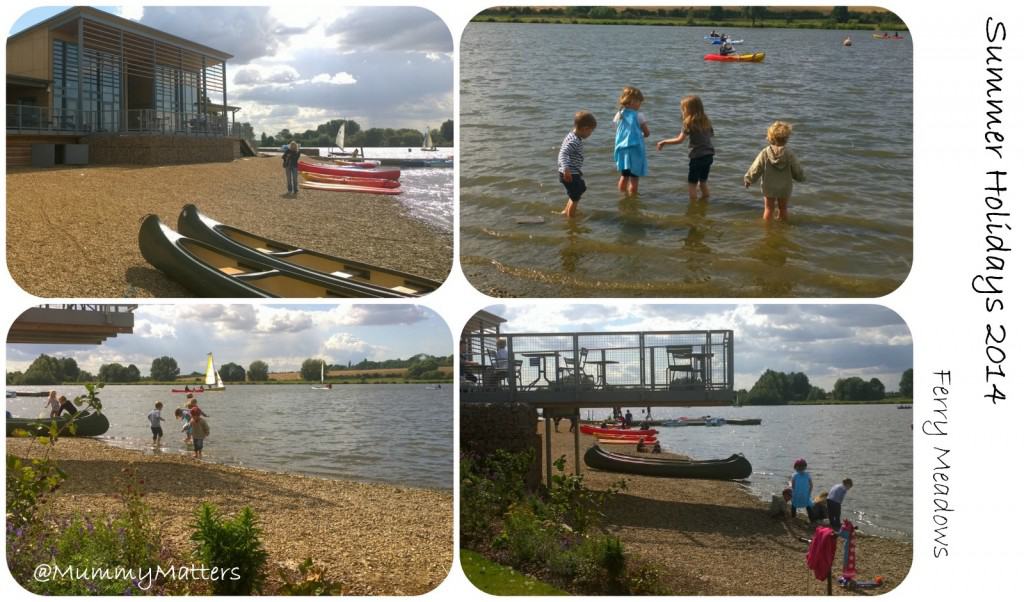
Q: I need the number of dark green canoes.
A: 4